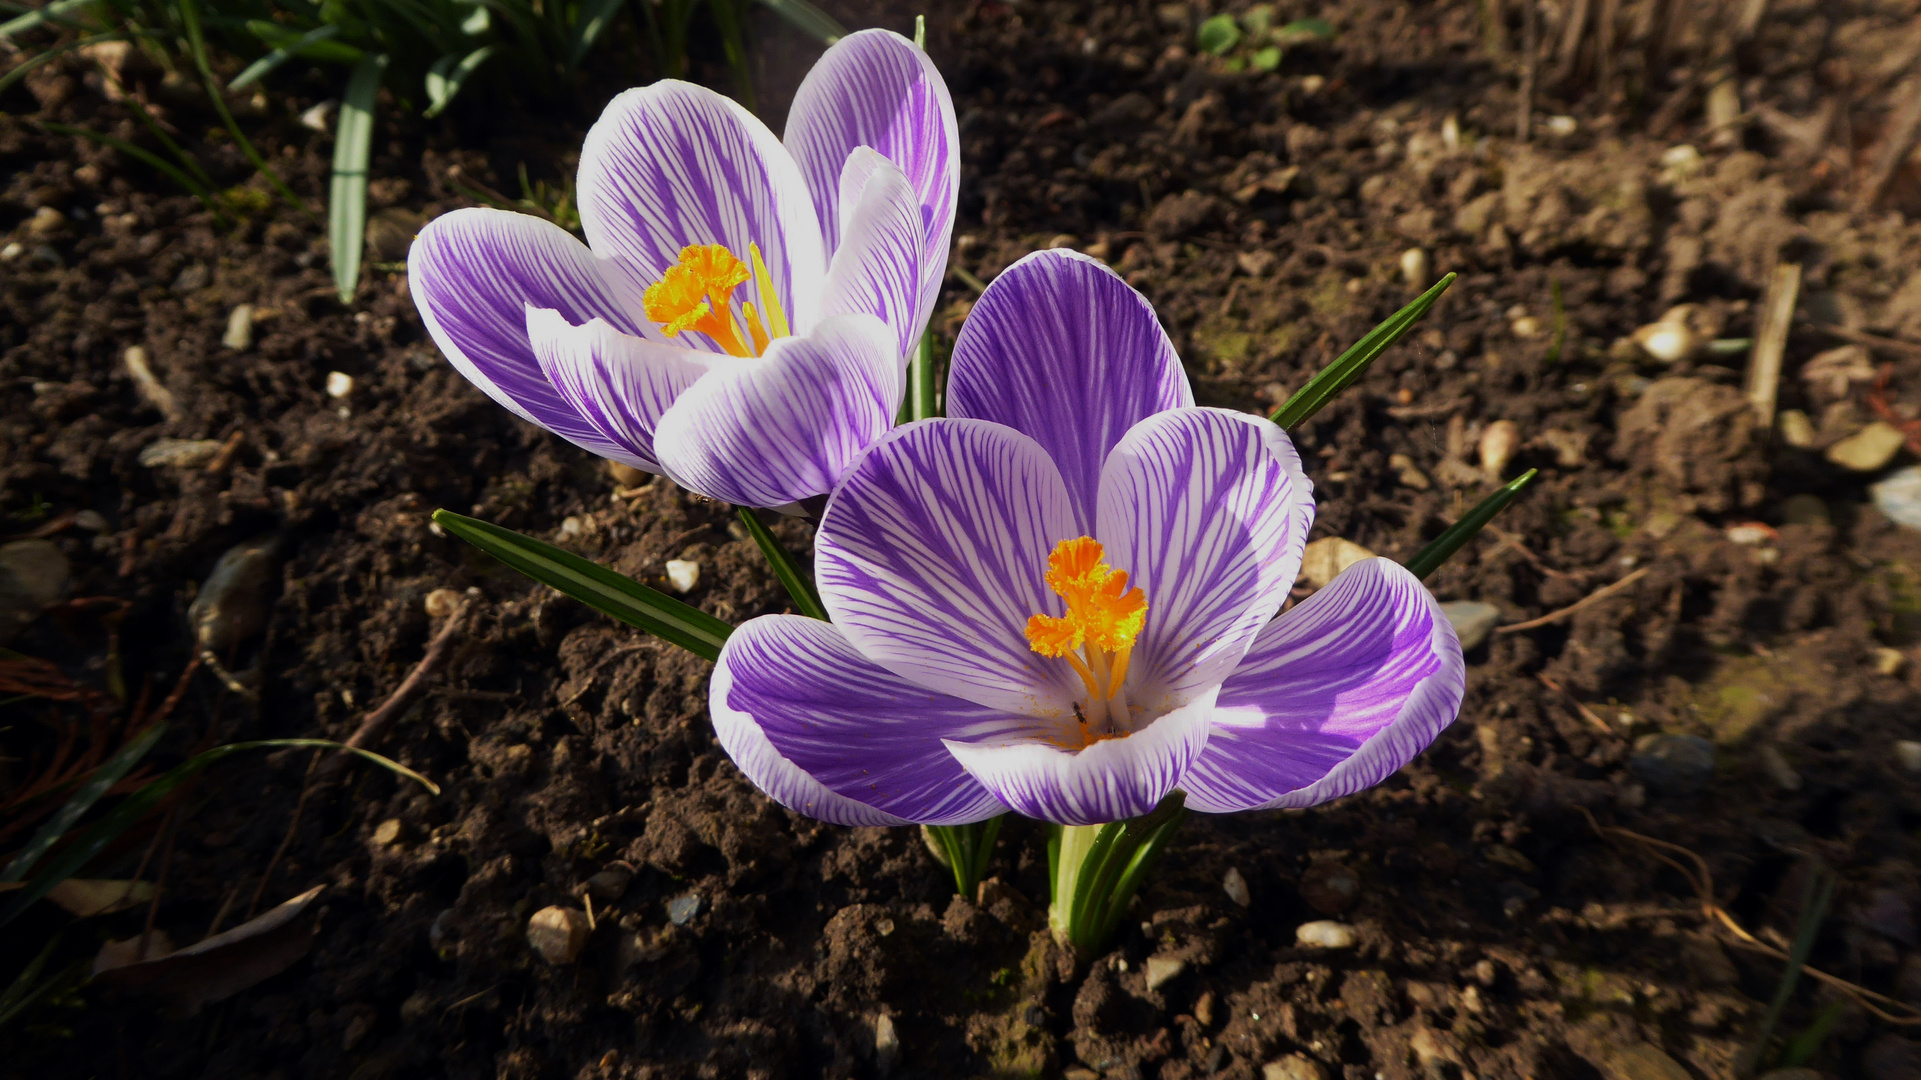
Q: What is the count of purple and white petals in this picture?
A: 12